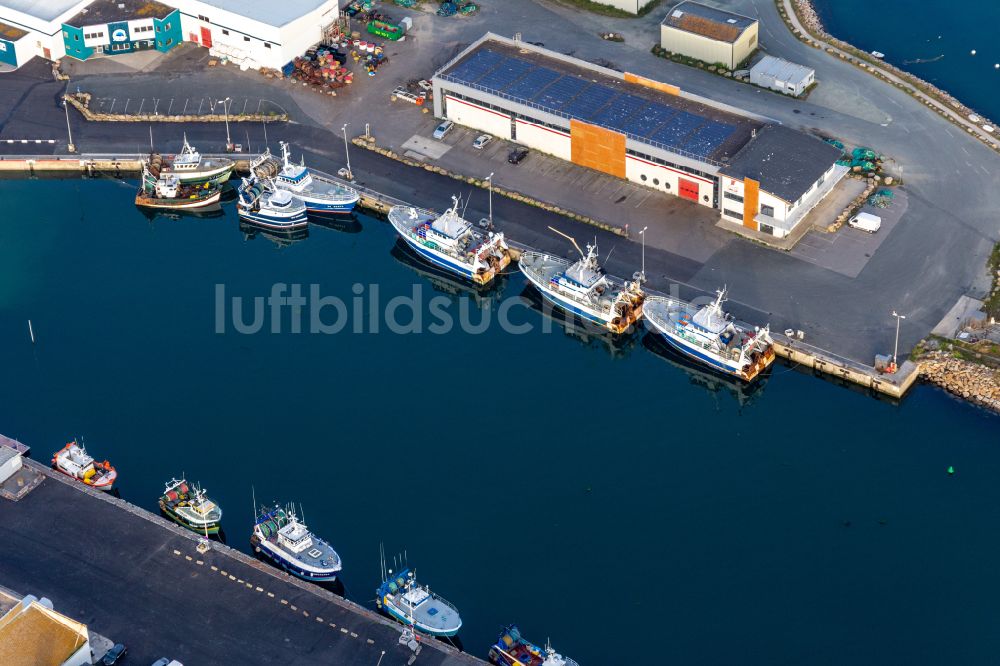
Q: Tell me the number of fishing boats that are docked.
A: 12